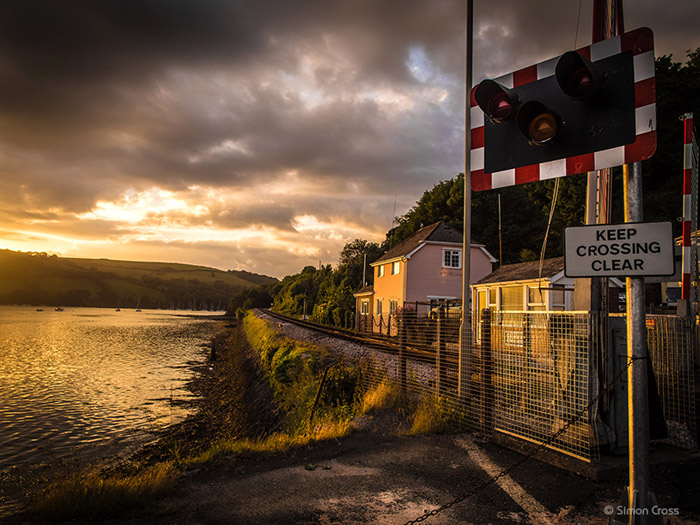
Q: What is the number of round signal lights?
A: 3